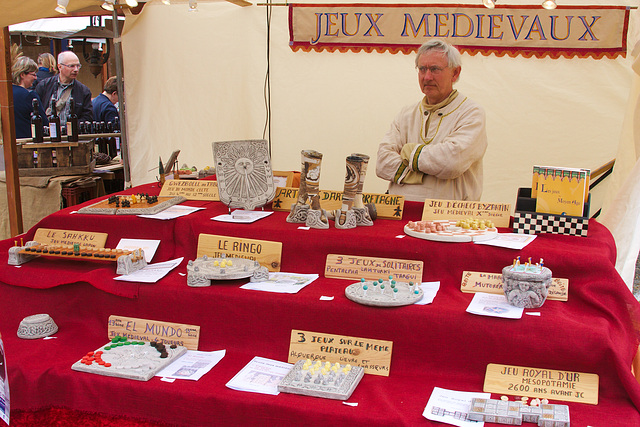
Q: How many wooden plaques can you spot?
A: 10